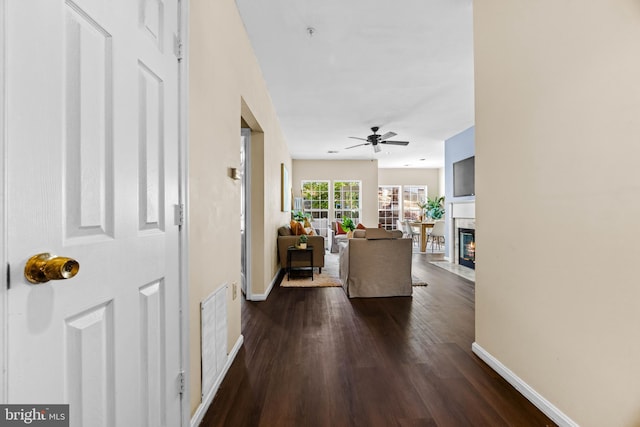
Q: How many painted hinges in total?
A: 3